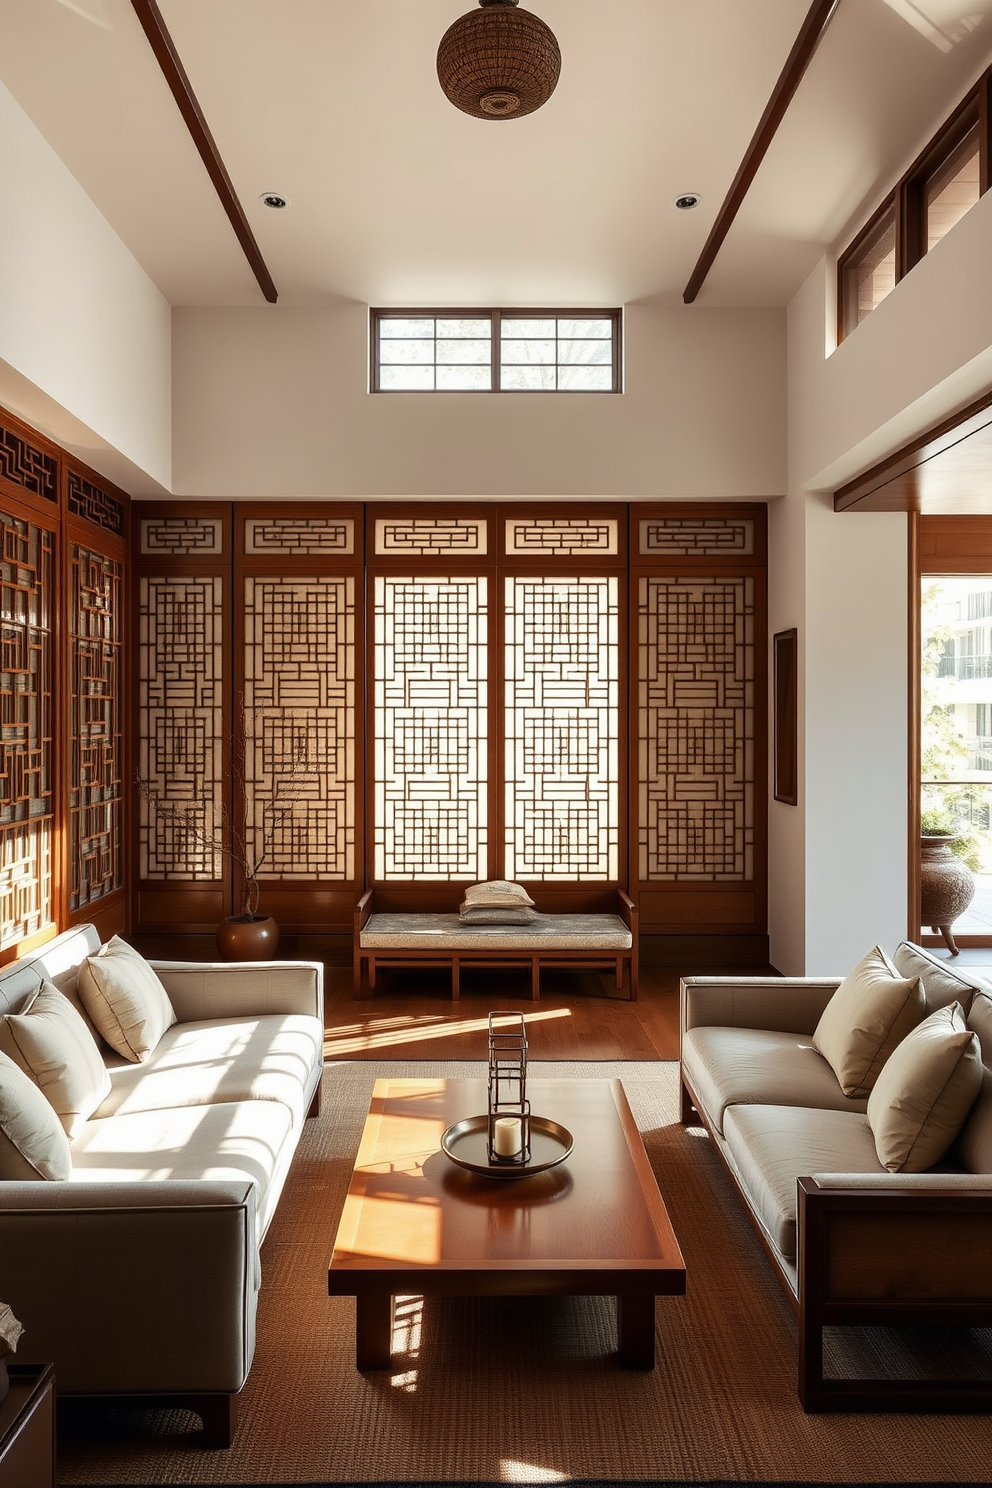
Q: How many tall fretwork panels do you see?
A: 7